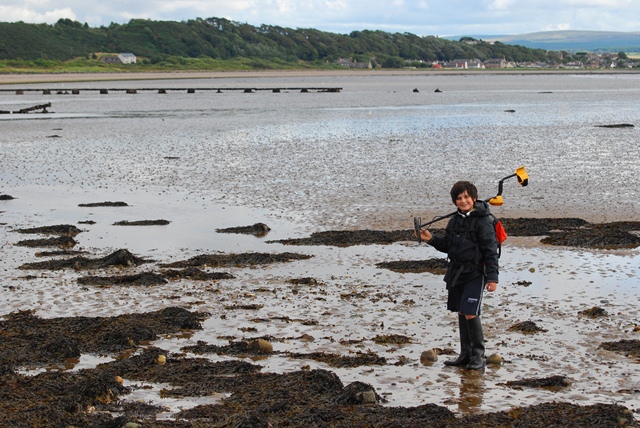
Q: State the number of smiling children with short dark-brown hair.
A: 1